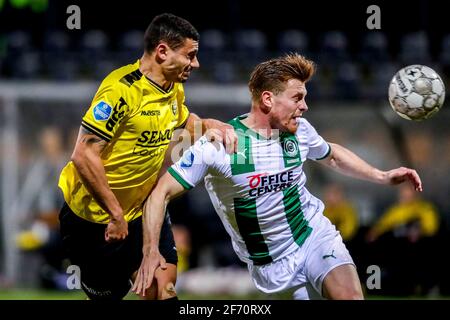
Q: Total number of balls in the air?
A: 1